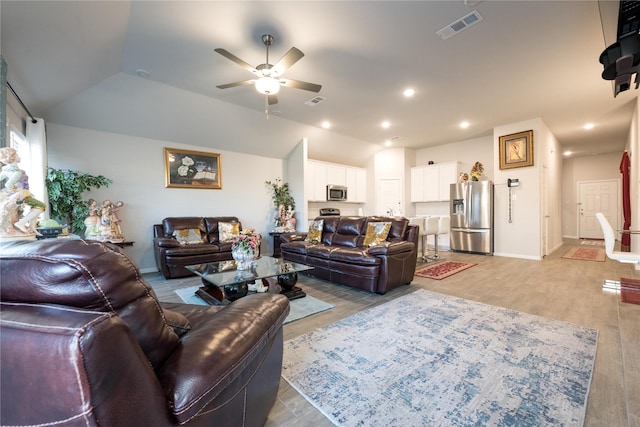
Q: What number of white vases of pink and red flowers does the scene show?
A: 1